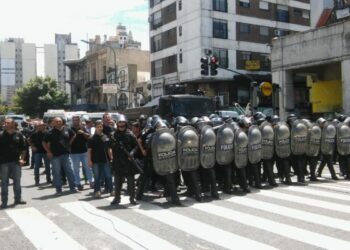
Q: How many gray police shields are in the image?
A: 12